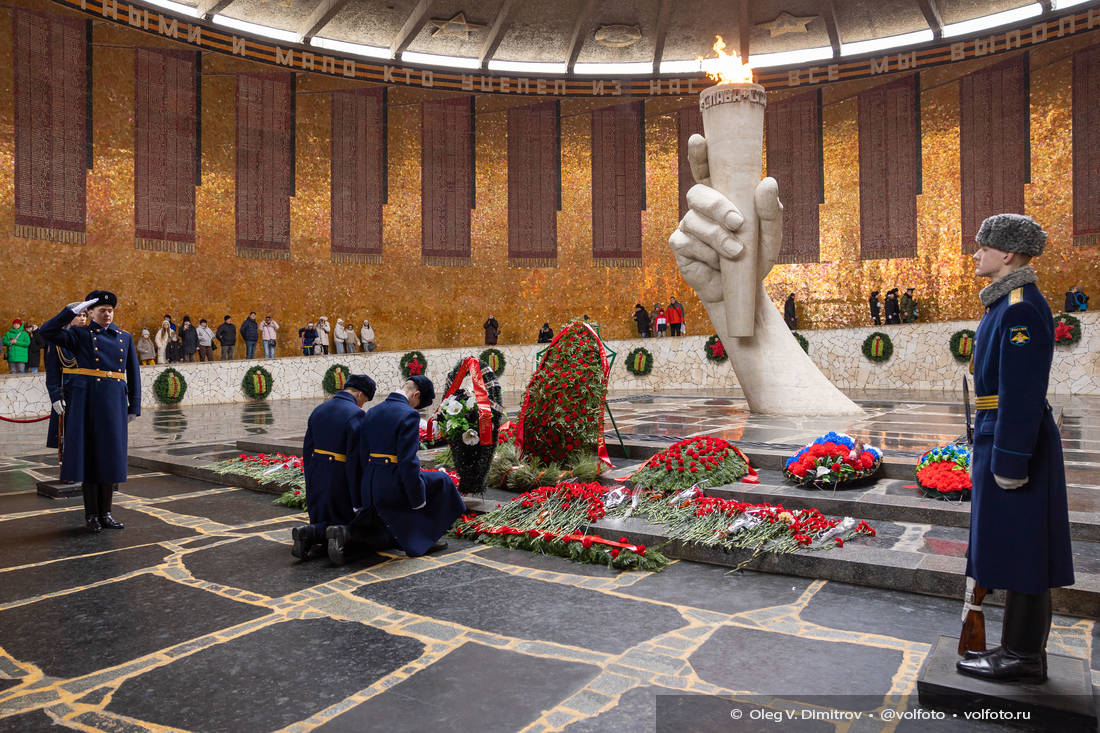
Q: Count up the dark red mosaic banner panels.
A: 12